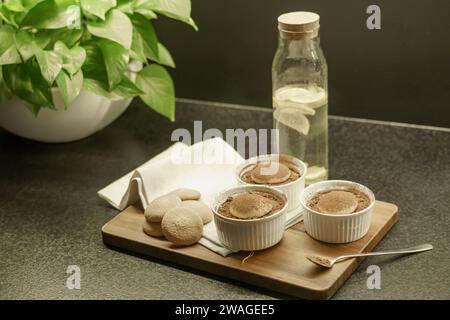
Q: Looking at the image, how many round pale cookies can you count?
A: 5